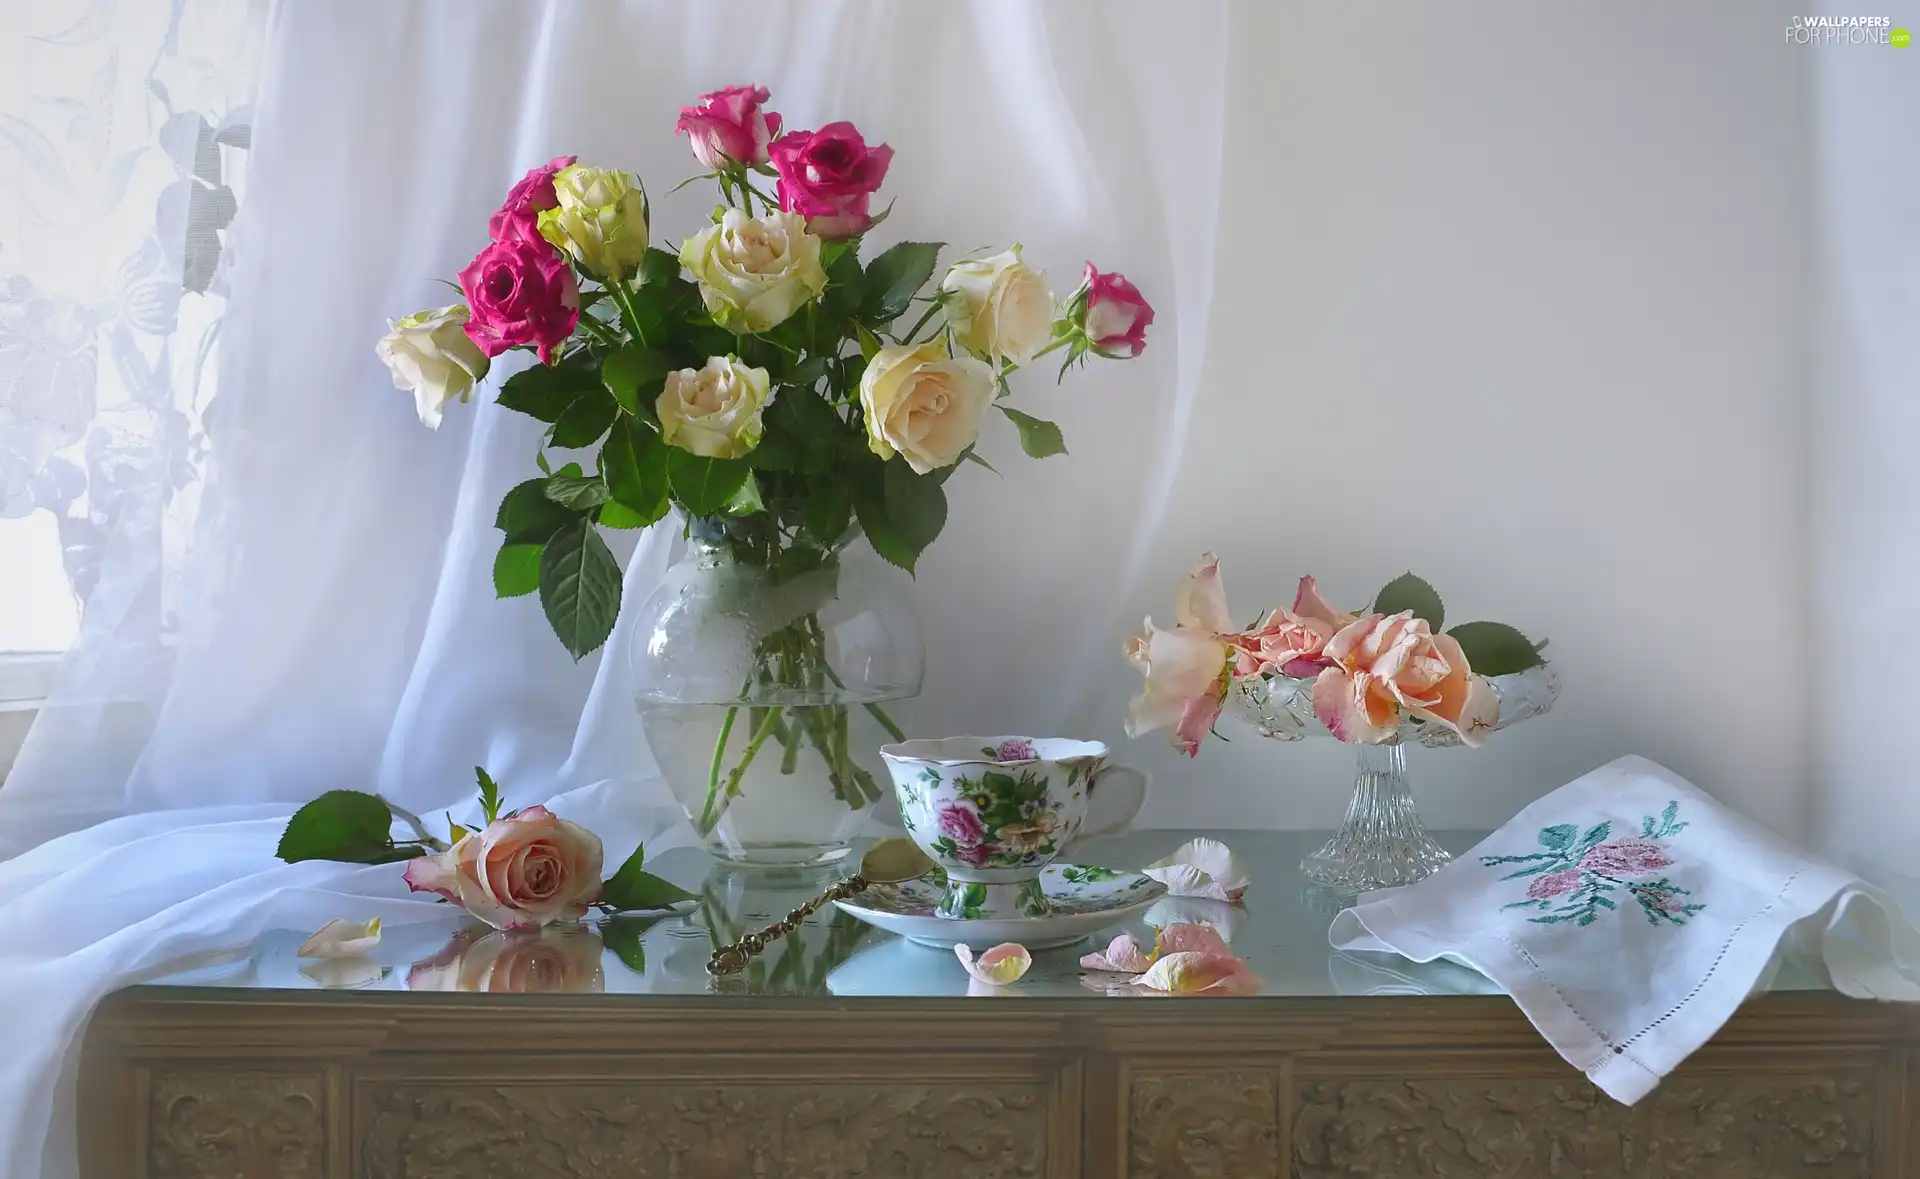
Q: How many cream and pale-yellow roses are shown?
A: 6